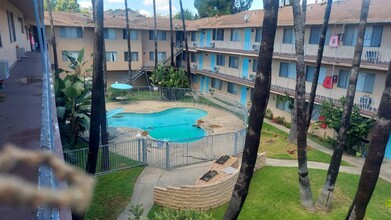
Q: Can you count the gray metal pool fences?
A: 1